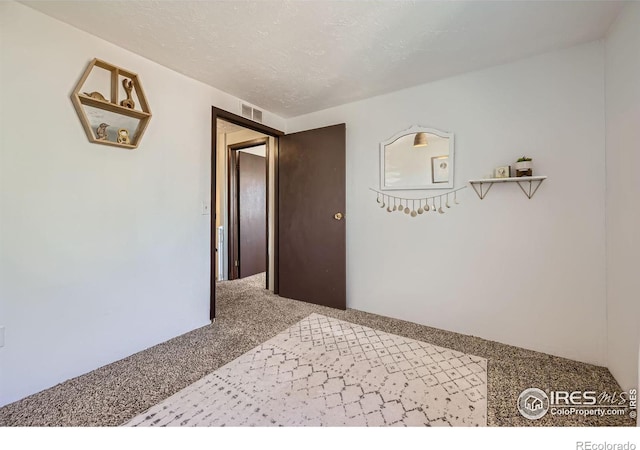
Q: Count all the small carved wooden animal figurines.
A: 4